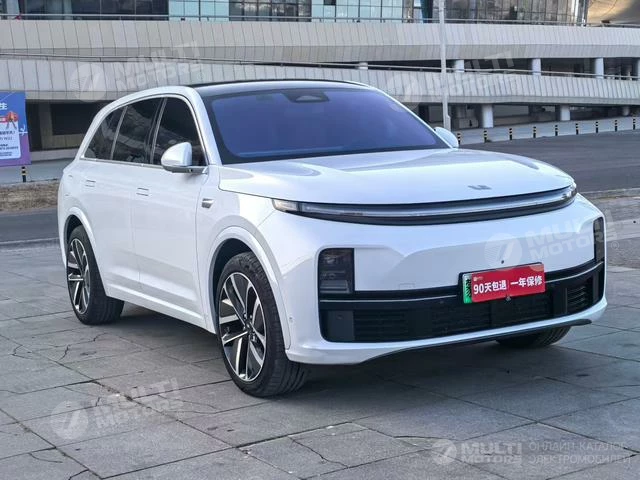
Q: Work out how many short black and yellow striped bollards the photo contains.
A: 10